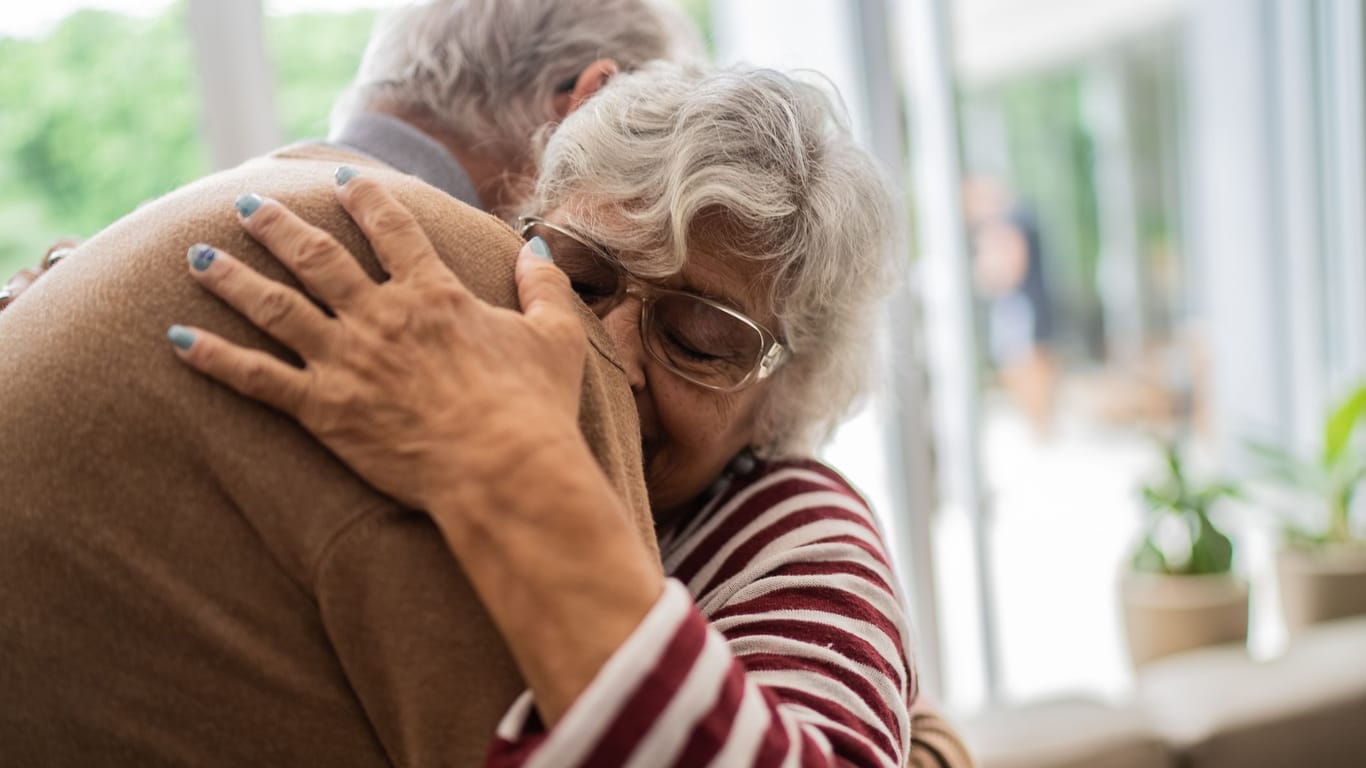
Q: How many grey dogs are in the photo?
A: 0